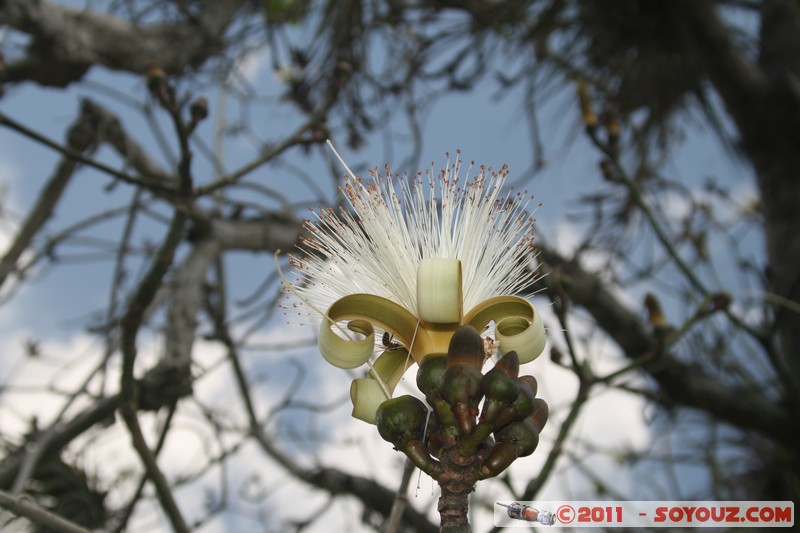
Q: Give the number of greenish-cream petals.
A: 4